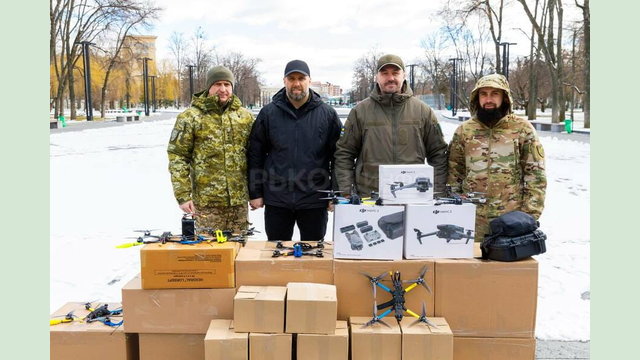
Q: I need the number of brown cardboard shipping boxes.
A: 15